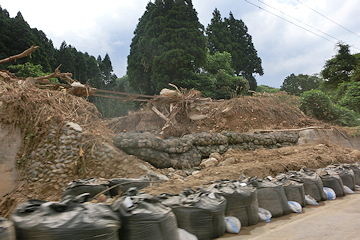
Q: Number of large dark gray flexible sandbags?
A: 13